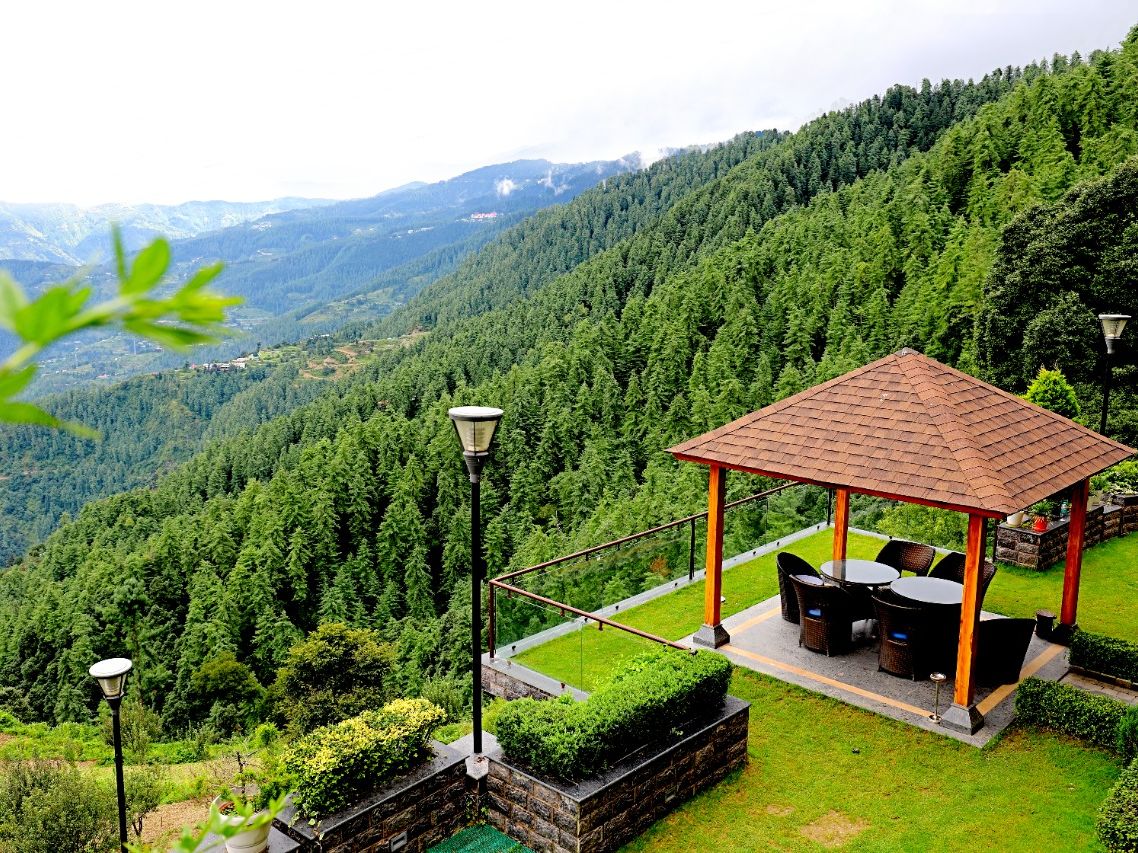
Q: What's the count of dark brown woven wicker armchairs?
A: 6